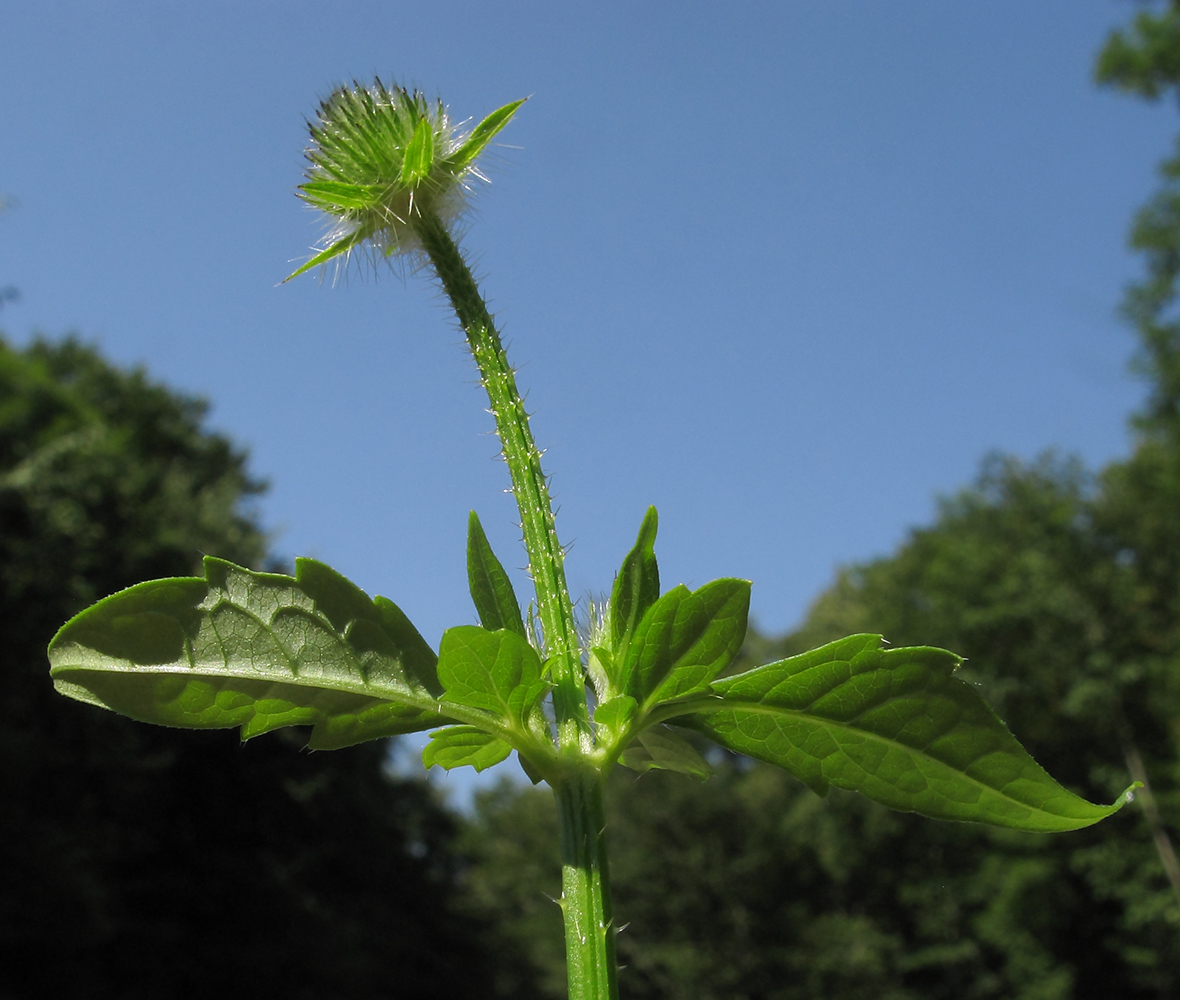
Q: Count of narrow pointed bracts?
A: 4